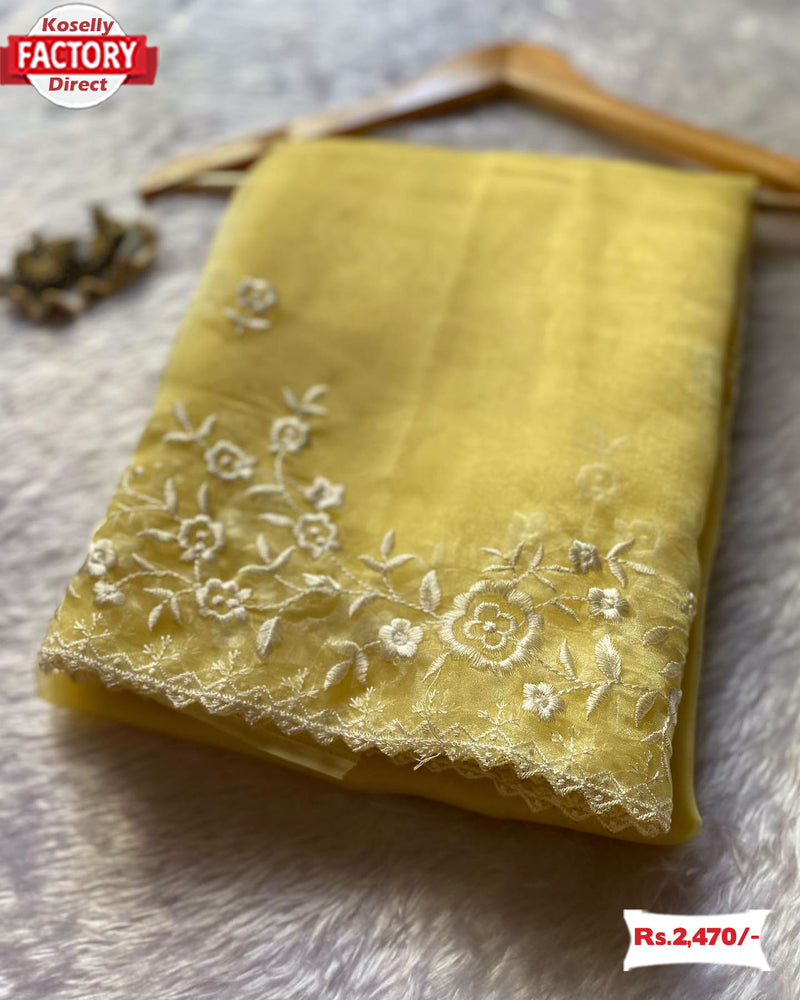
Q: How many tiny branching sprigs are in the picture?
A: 9